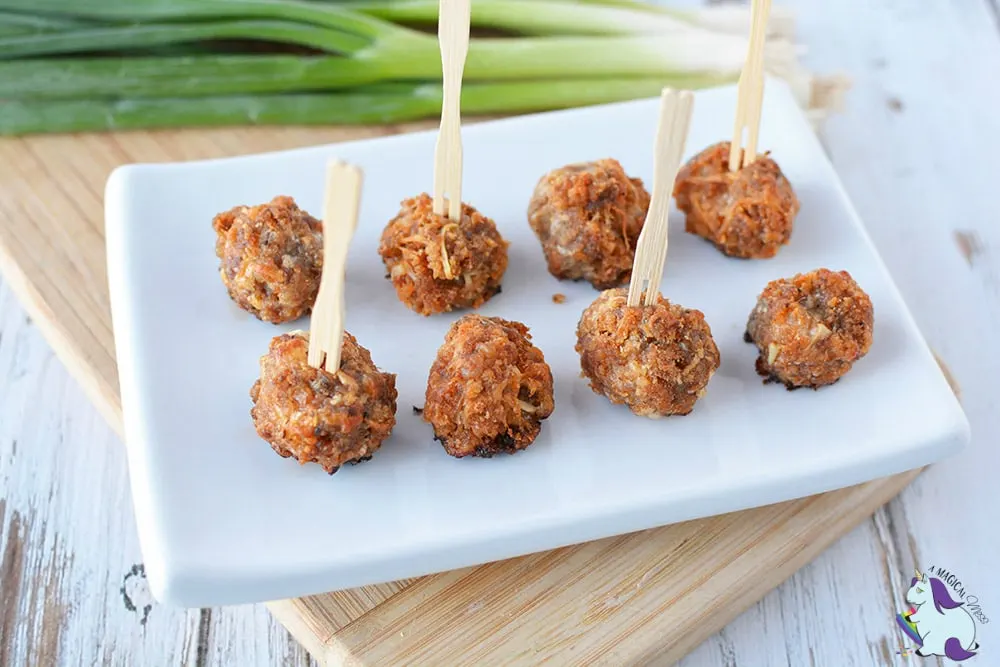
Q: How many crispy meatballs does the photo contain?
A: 8